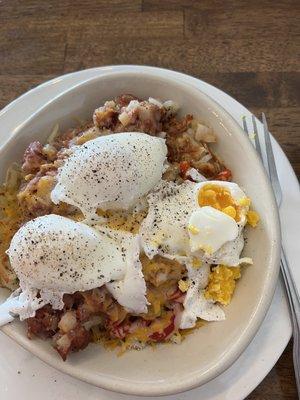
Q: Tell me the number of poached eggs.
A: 3